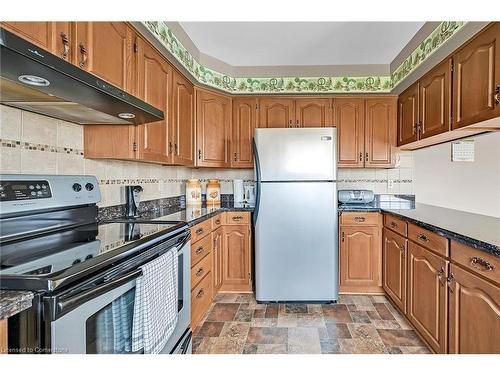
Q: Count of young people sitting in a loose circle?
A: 0